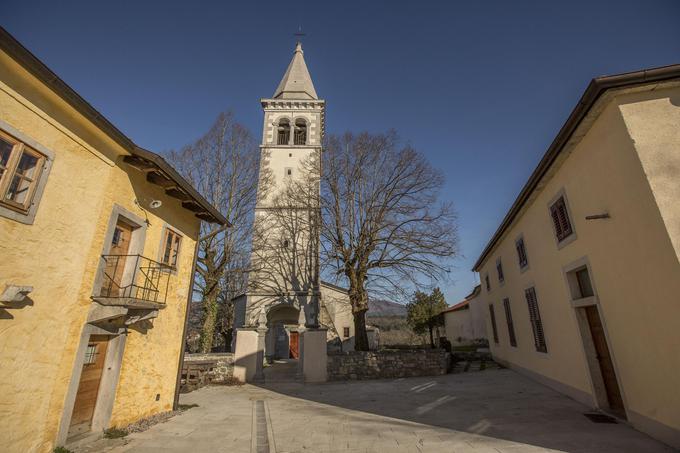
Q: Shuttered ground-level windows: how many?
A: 3